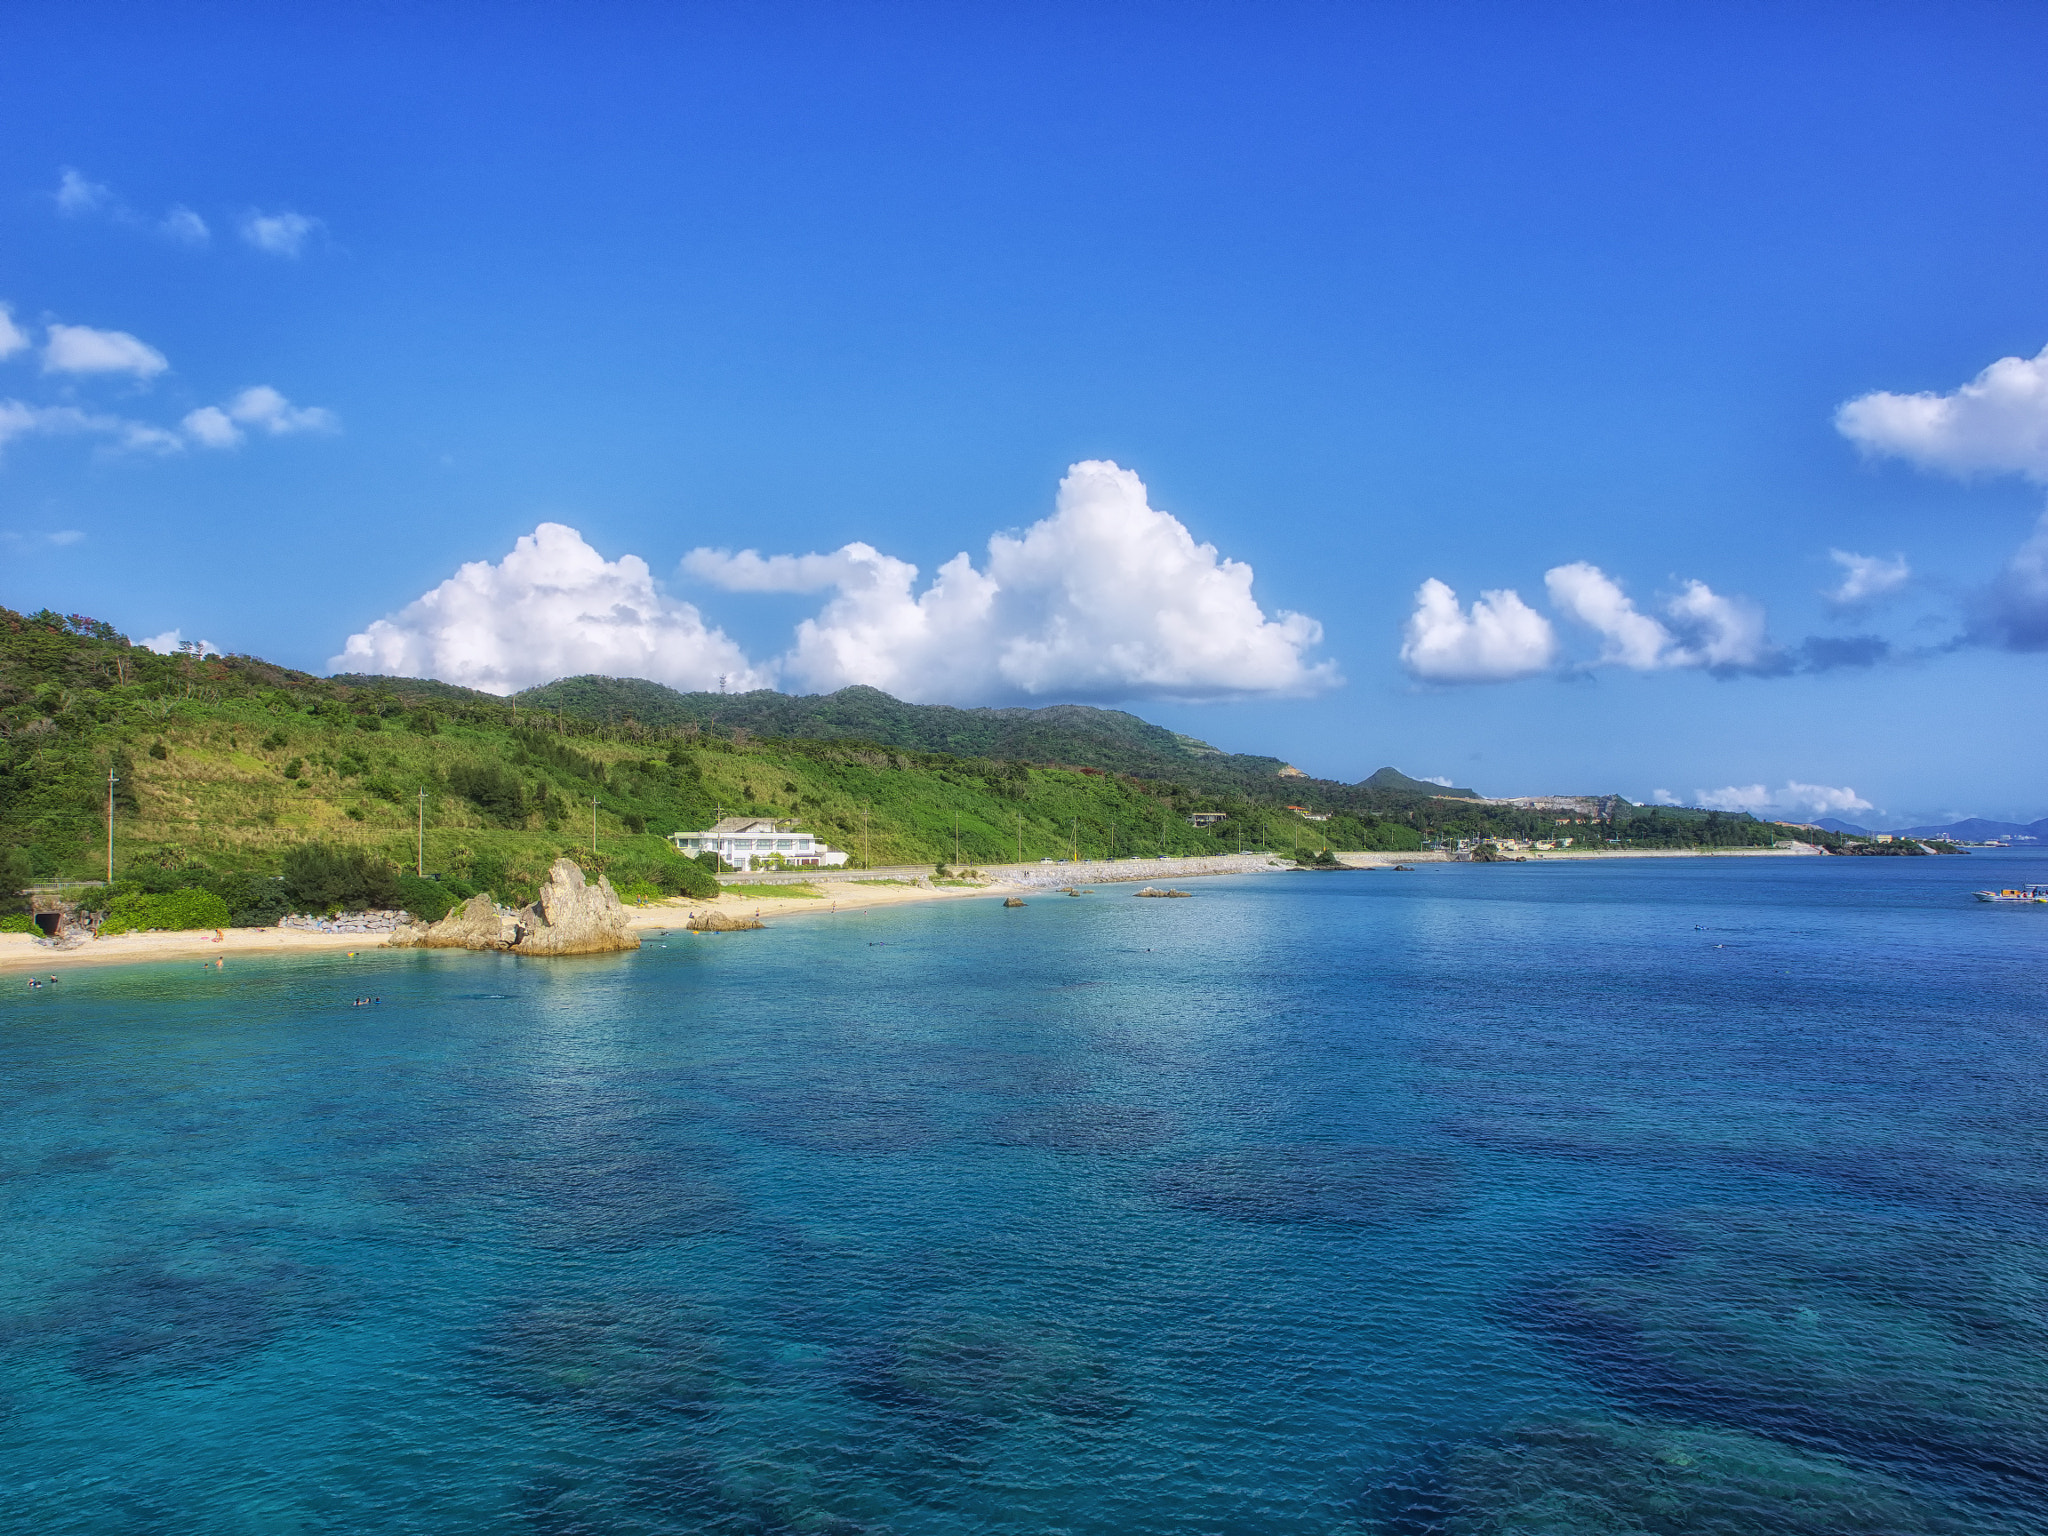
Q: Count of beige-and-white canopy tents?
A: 0